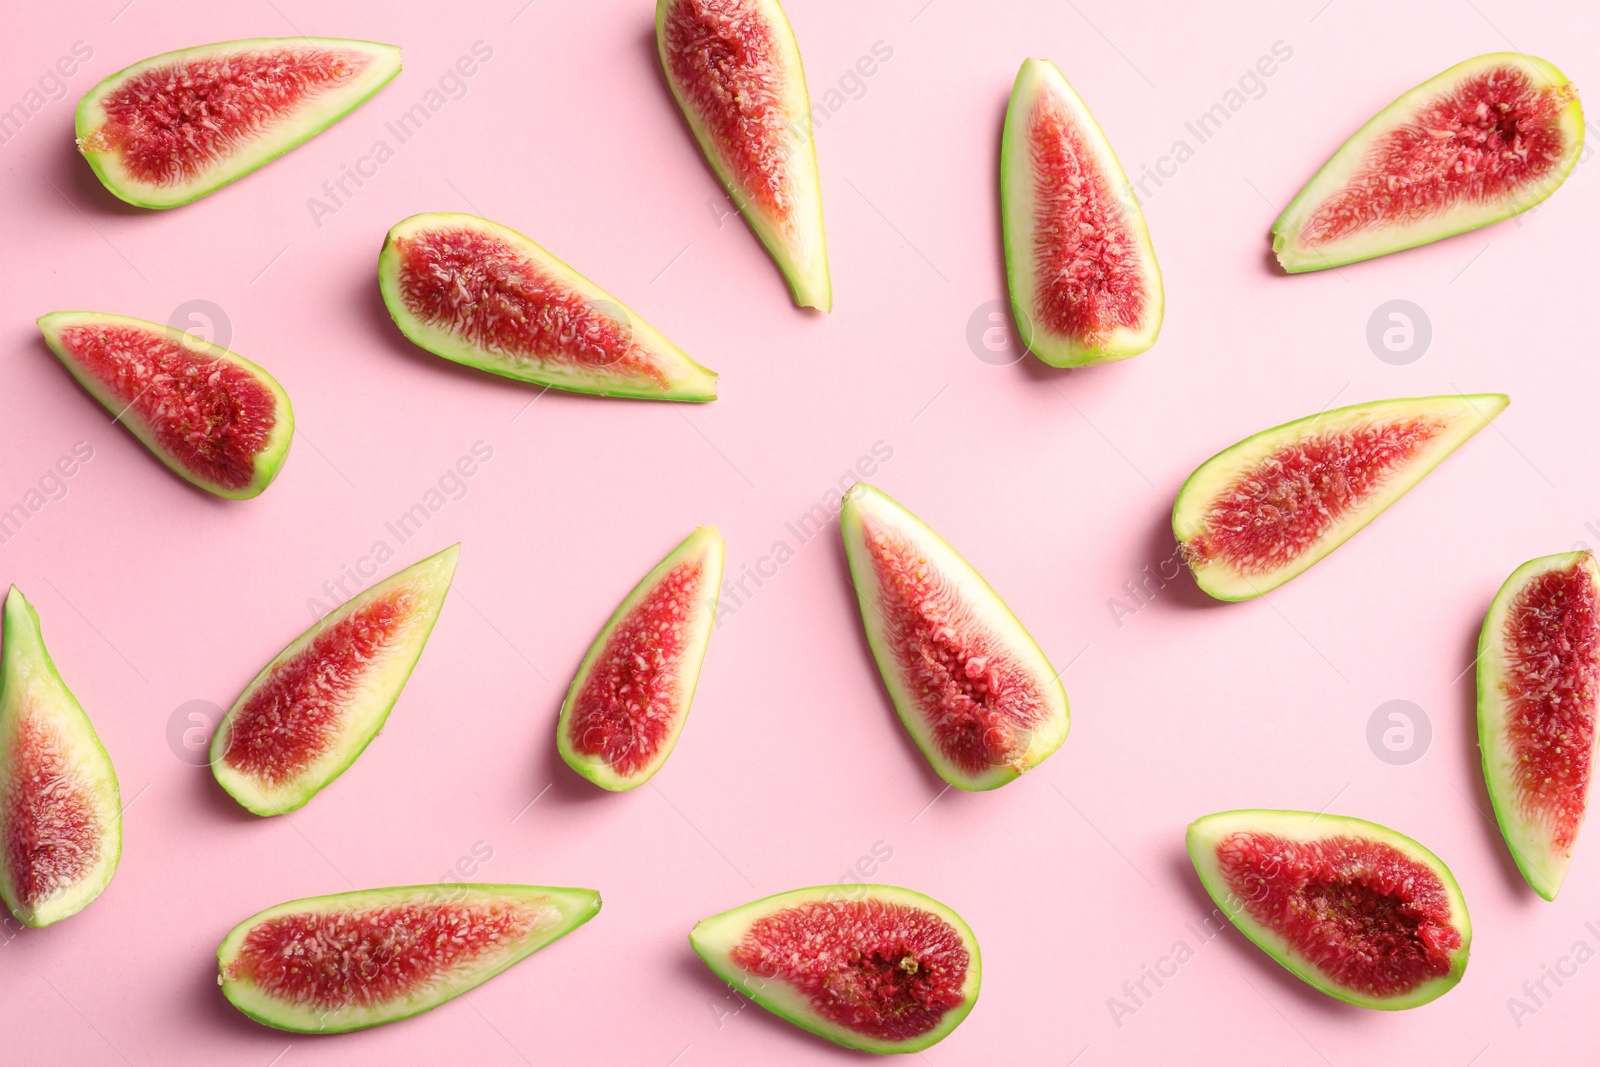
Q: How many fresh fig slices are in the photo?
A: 15